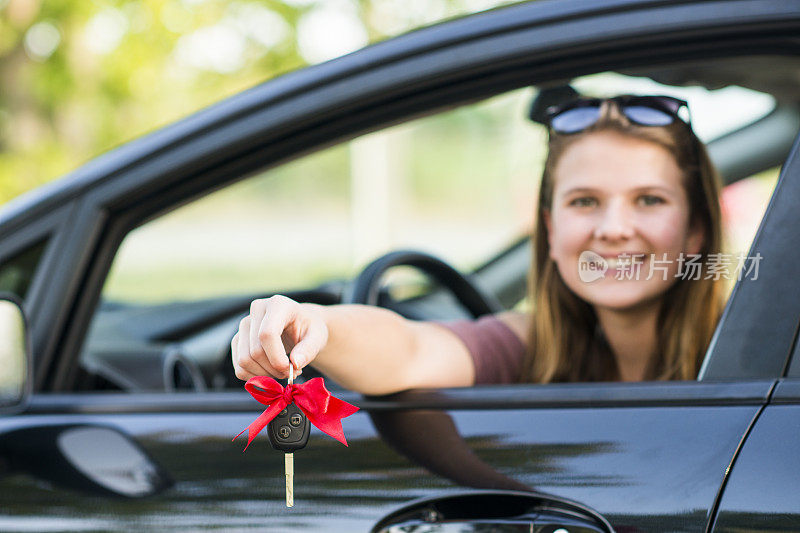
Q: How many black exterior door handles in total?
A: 1